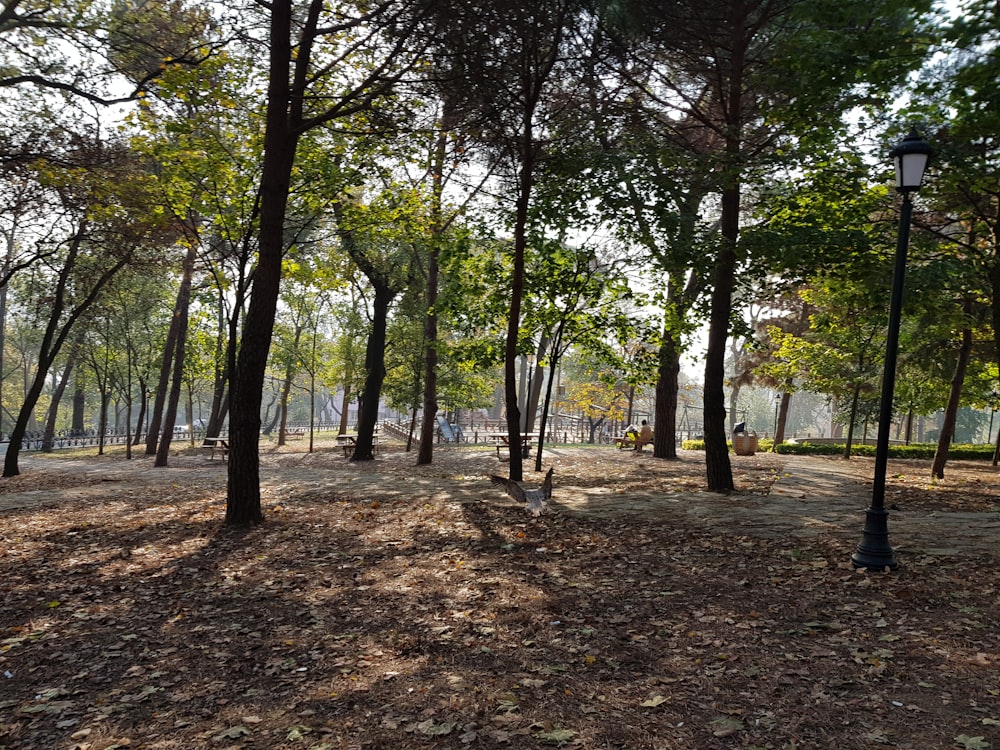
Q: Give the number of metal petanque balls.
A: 0